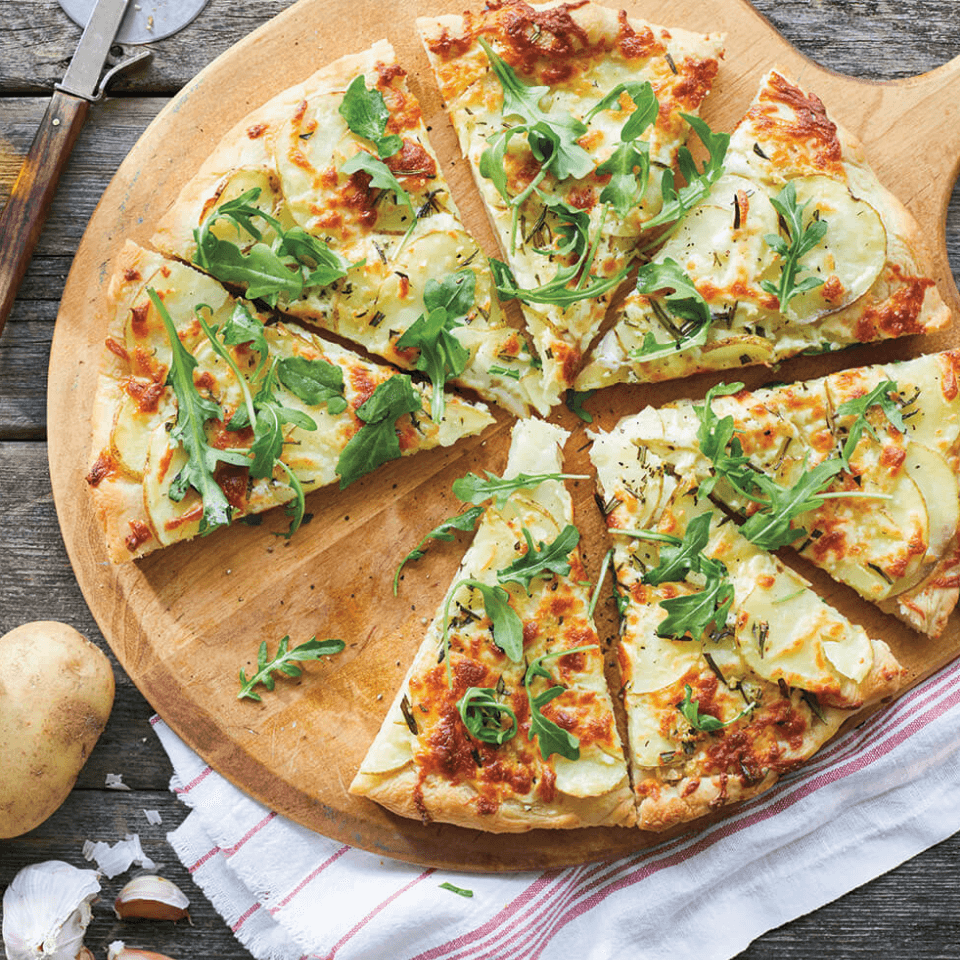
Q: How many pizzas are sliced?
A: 1